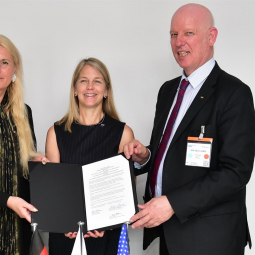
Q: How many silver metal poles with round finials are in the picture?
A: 3